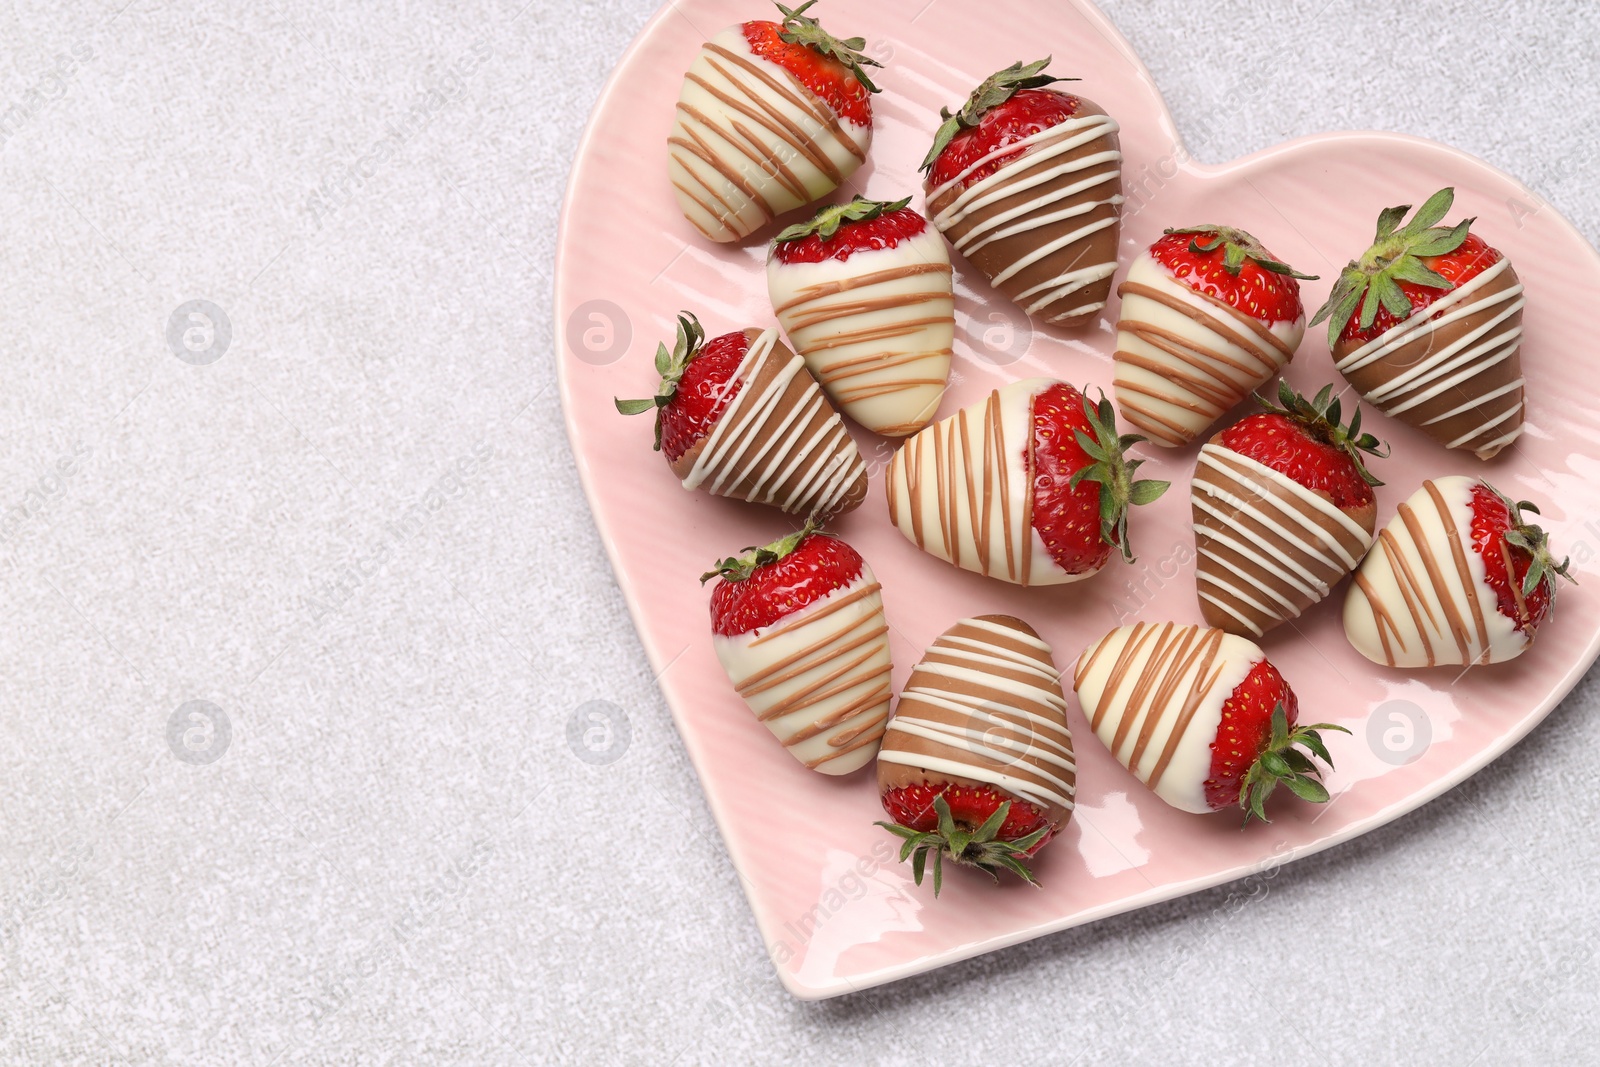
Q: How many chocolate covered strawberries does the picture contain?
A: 12